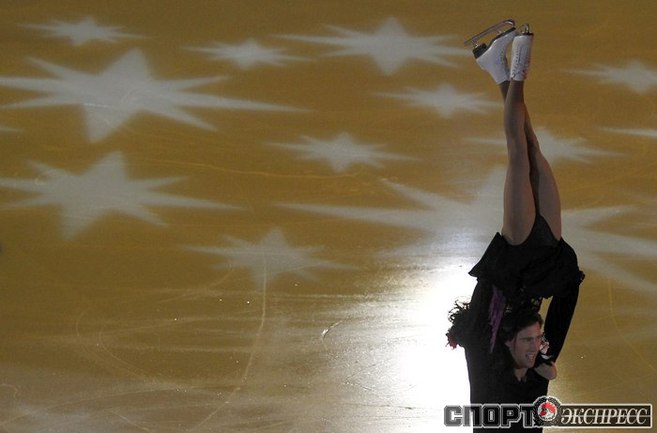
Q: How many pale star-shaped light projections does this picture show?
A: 11